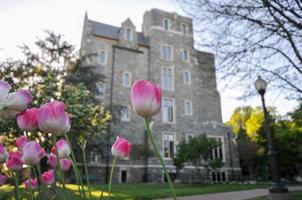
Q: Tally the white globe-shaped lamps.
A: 1